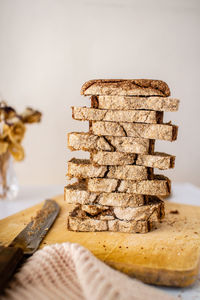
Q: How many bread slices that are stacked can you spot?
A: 11